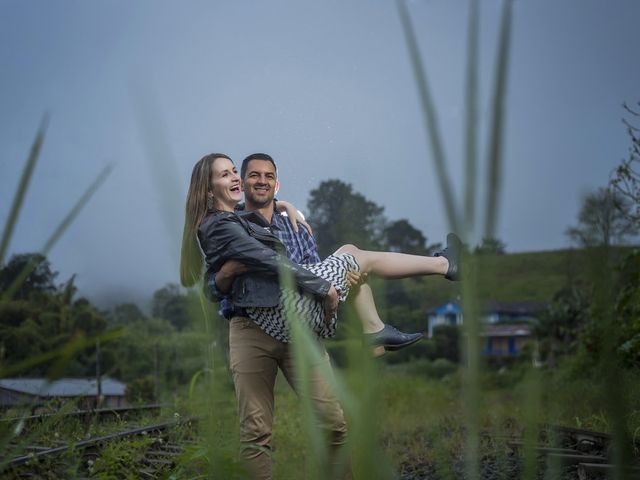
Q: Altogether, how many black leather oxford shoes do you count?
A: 2